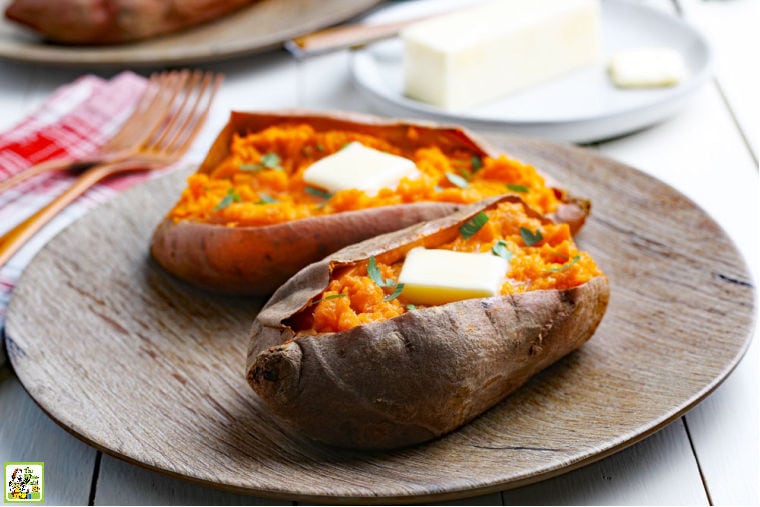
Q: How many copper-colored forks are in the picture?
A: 2